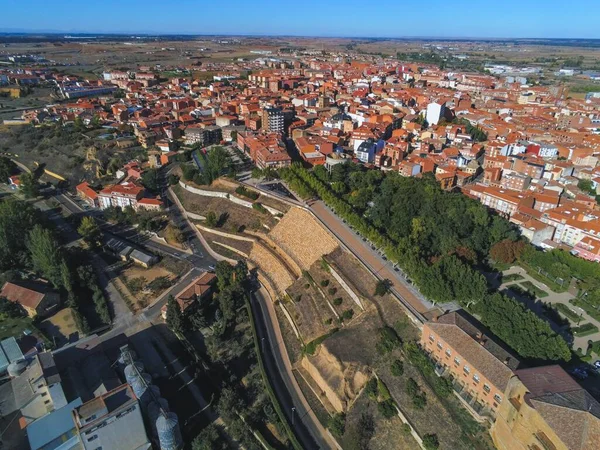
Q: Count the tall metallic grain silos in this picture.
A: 6